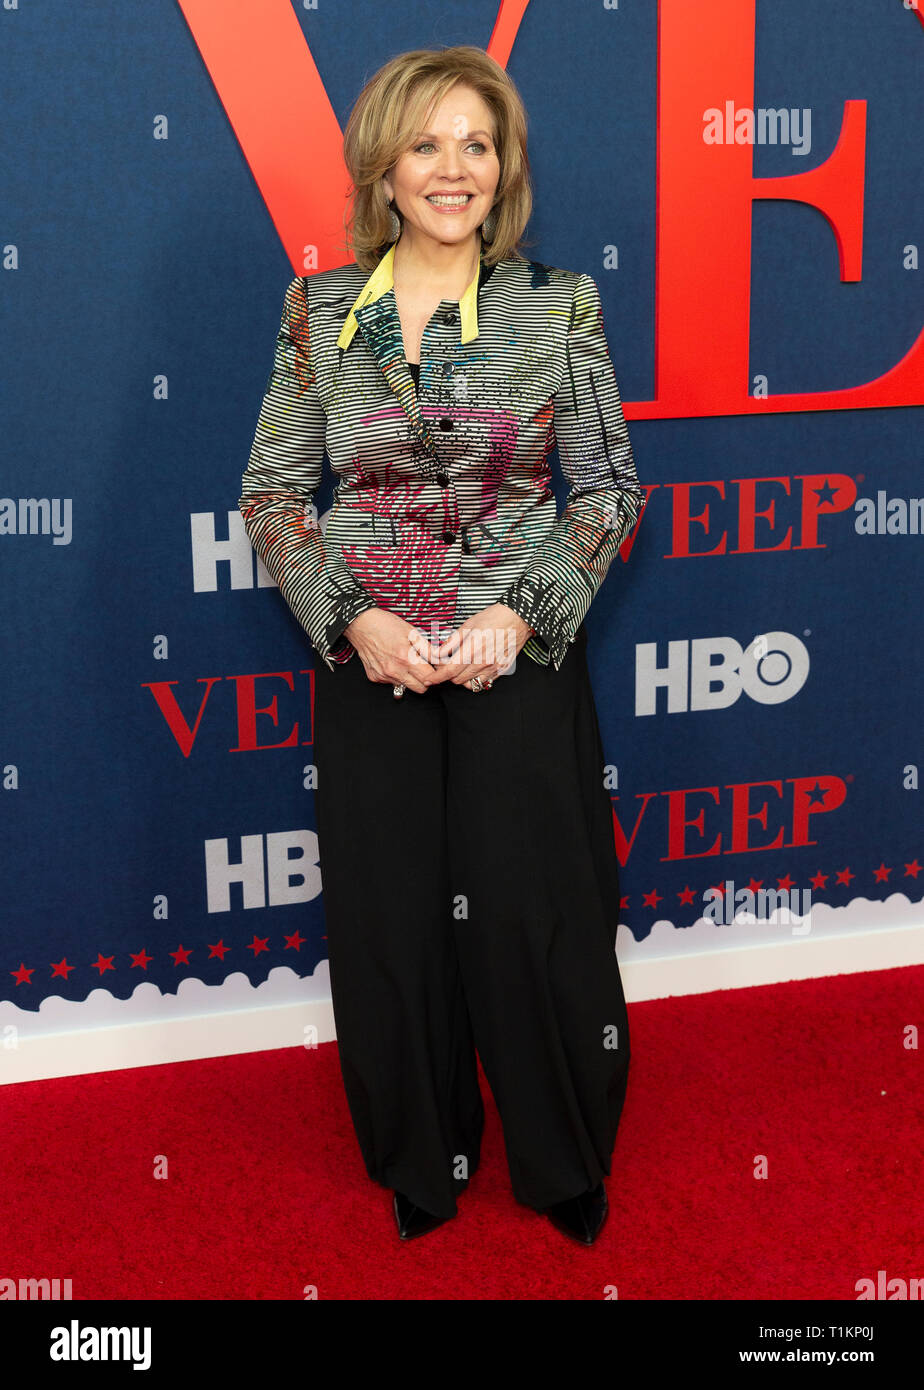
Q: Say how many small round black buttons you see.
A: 5